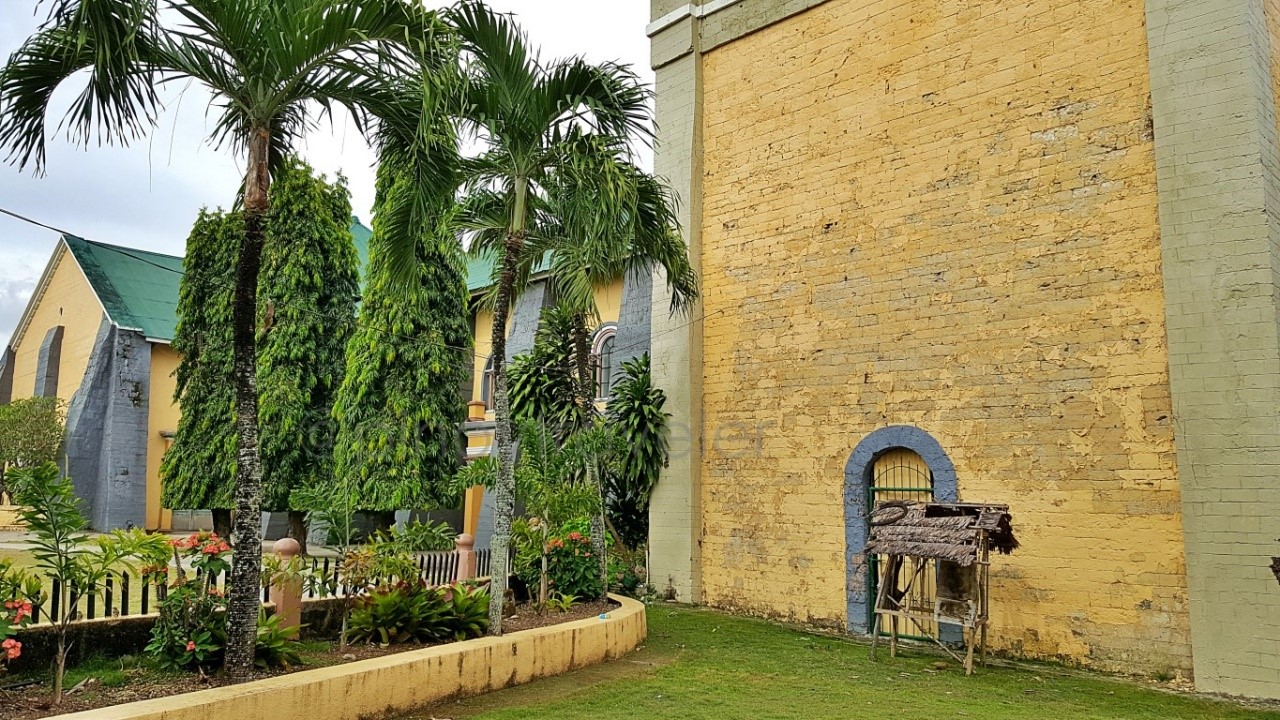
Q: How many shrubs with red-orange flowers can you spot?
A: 3